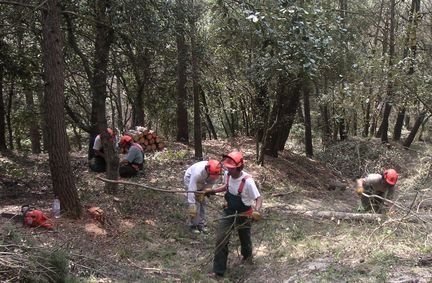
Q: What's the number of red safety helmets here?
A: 5